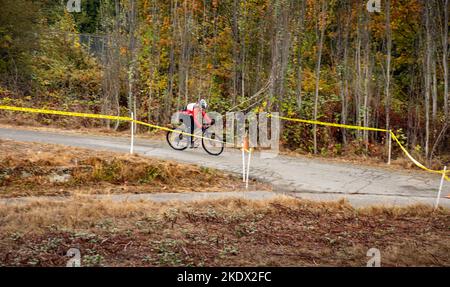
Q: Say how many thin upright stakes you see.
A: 5